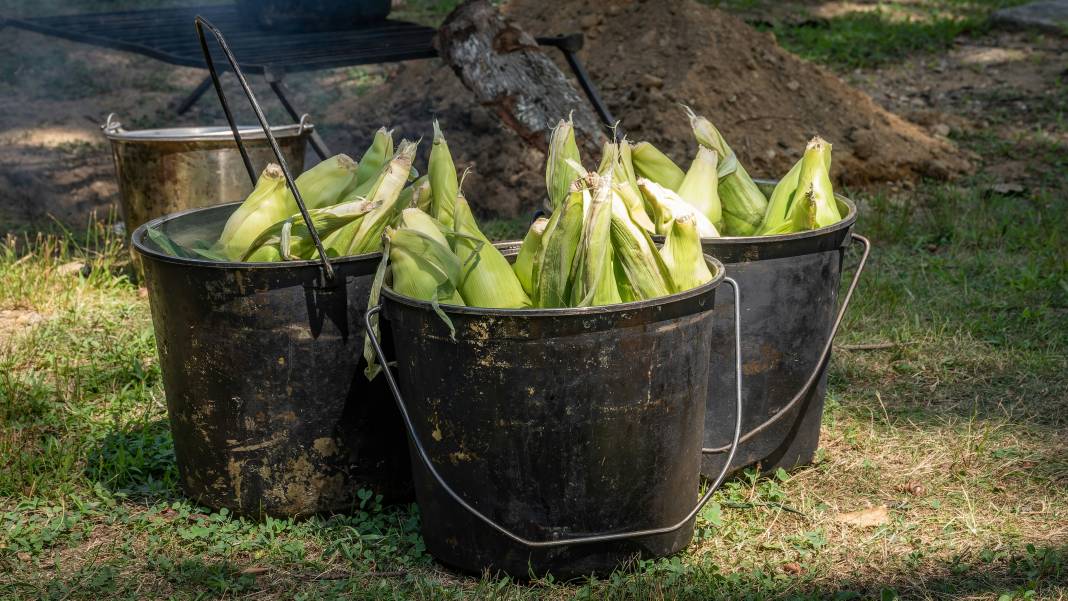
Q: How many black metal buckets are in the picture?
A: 3